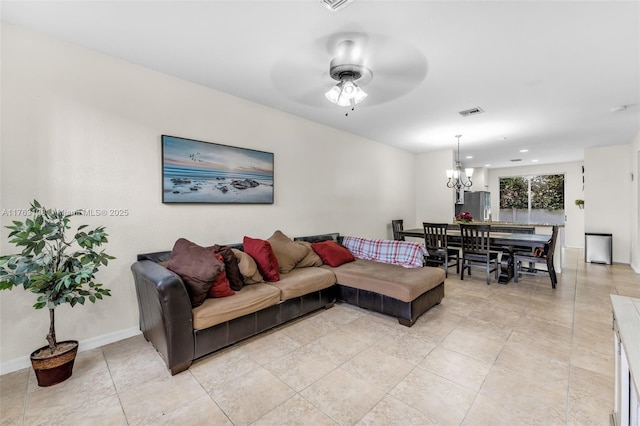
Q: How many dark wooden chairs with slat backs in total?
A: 4